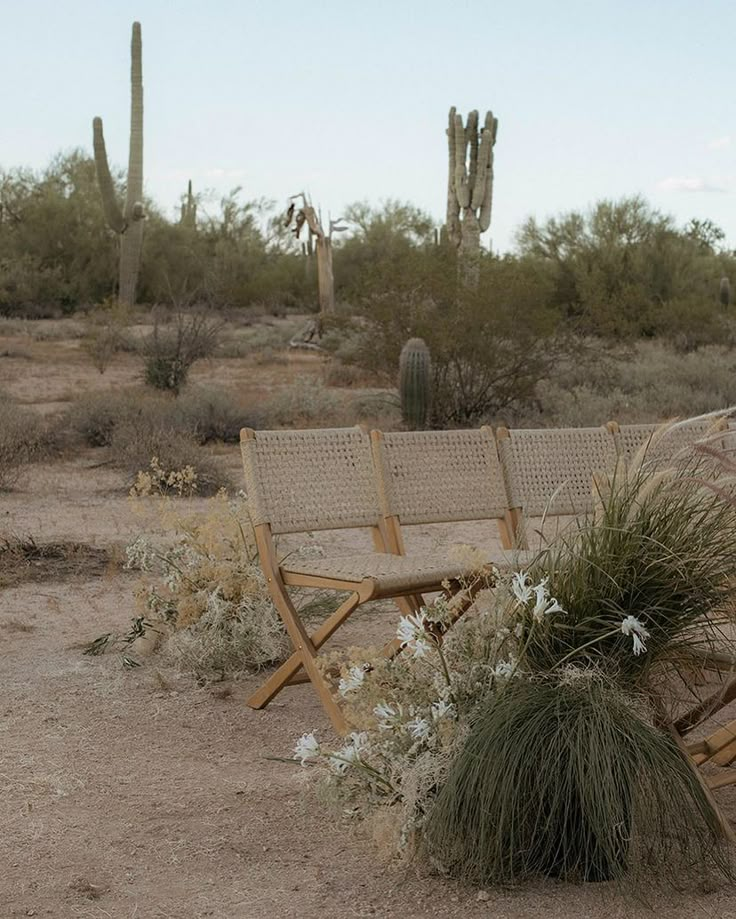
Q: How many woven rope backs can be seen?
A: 4